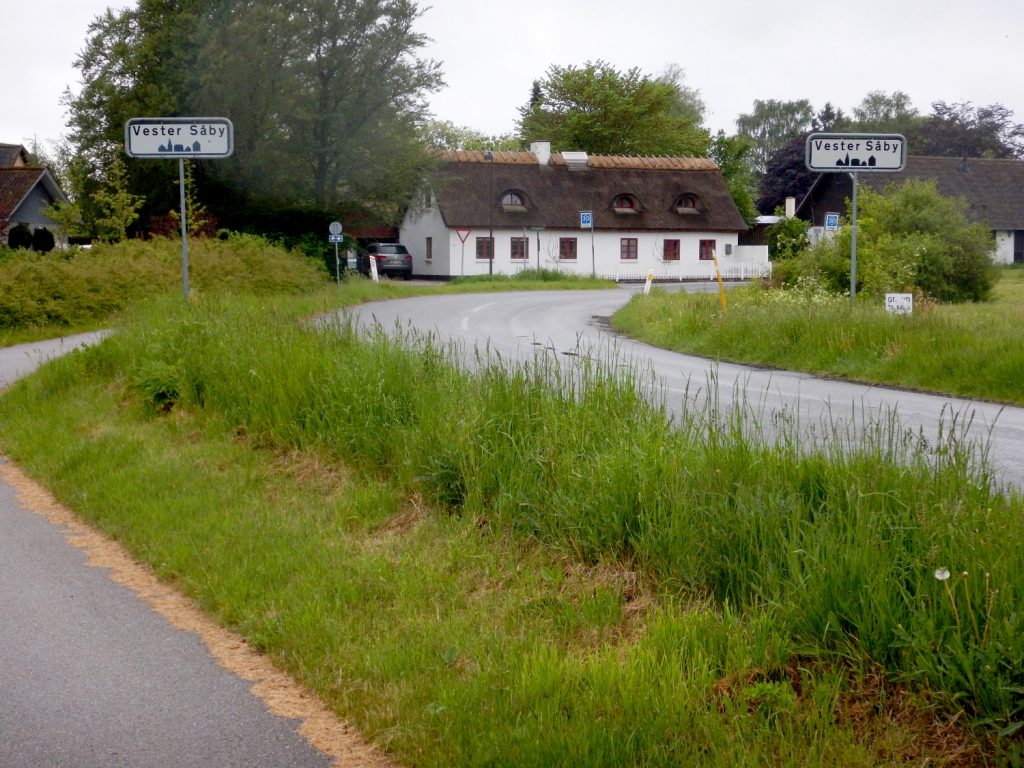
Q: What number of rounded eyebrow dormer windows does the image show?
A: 3